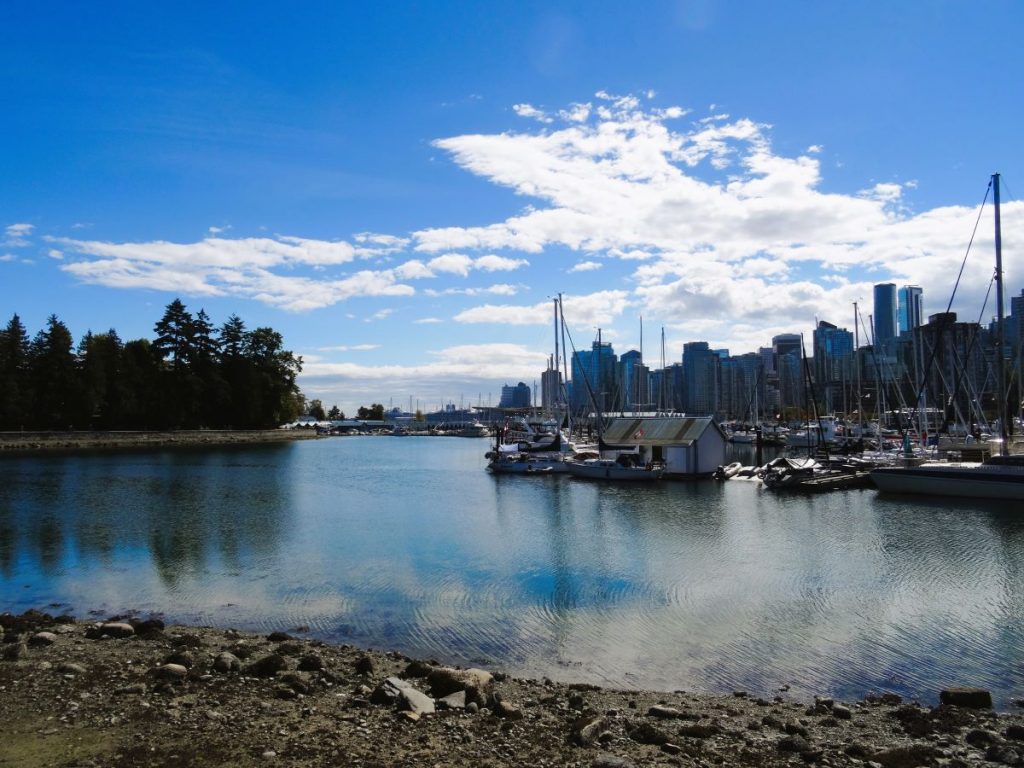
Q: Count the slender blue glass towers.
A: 2